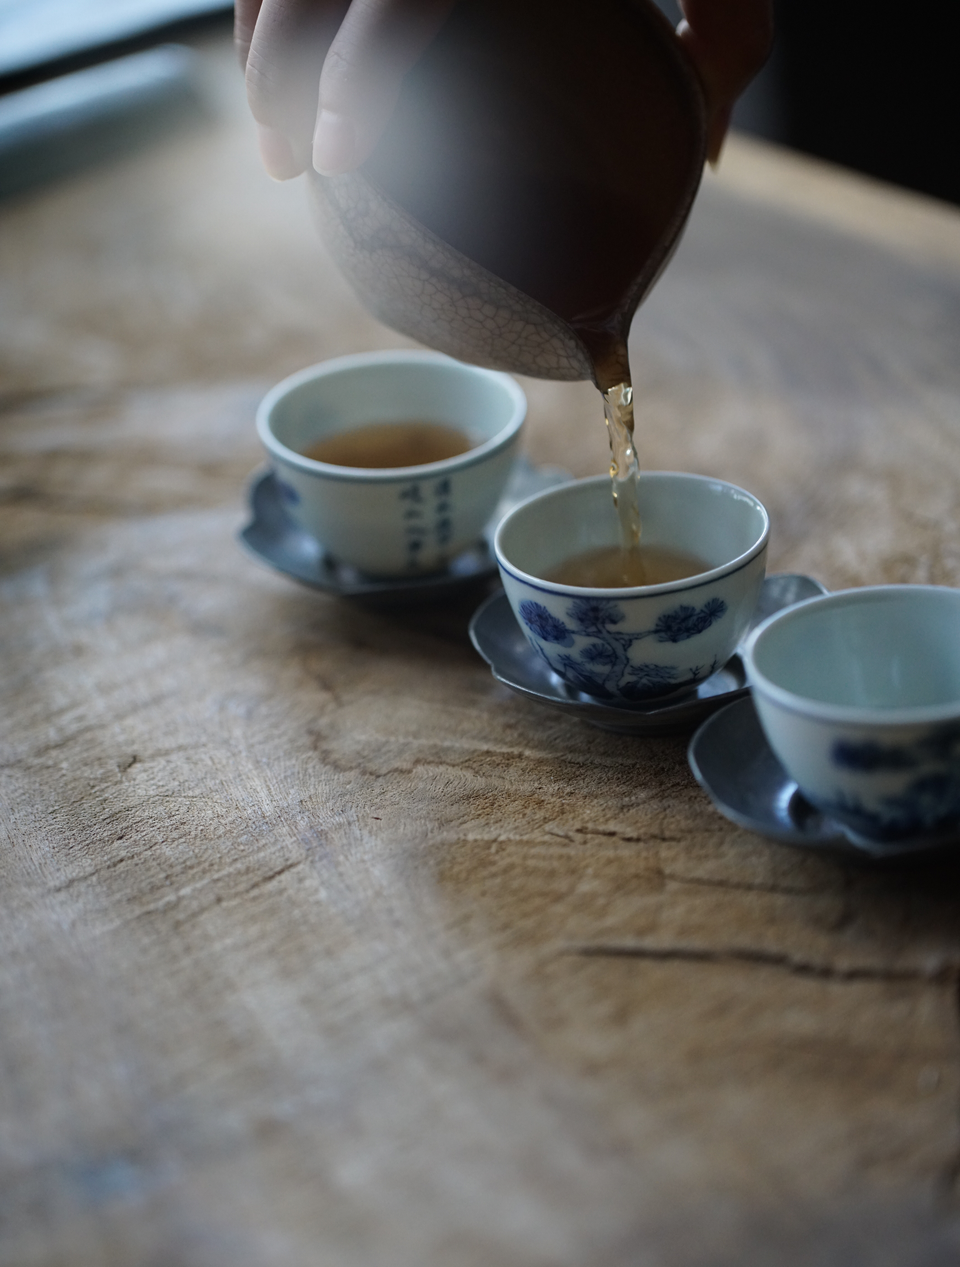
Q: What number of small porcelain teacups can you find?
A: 3